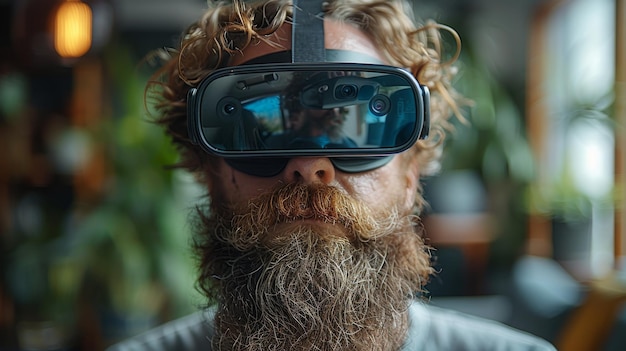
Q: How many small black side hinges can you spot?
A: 2